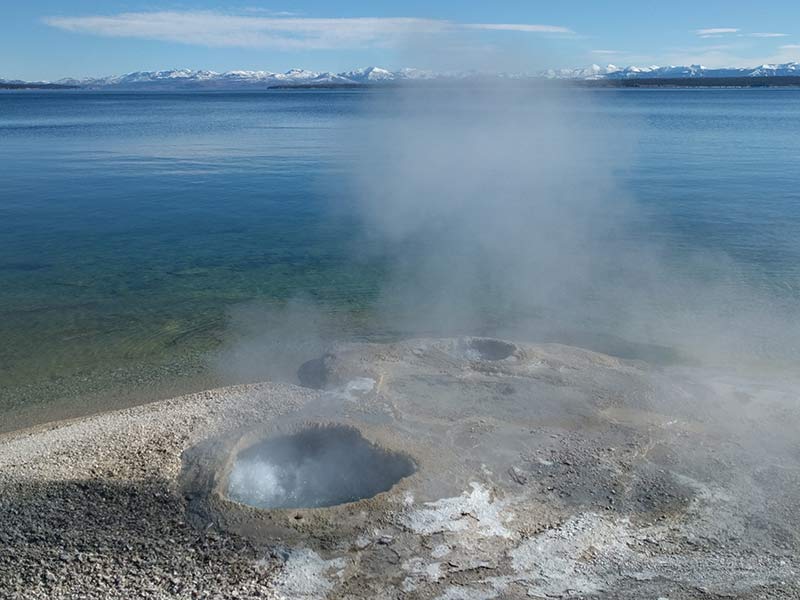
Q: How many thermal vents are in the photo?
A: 2